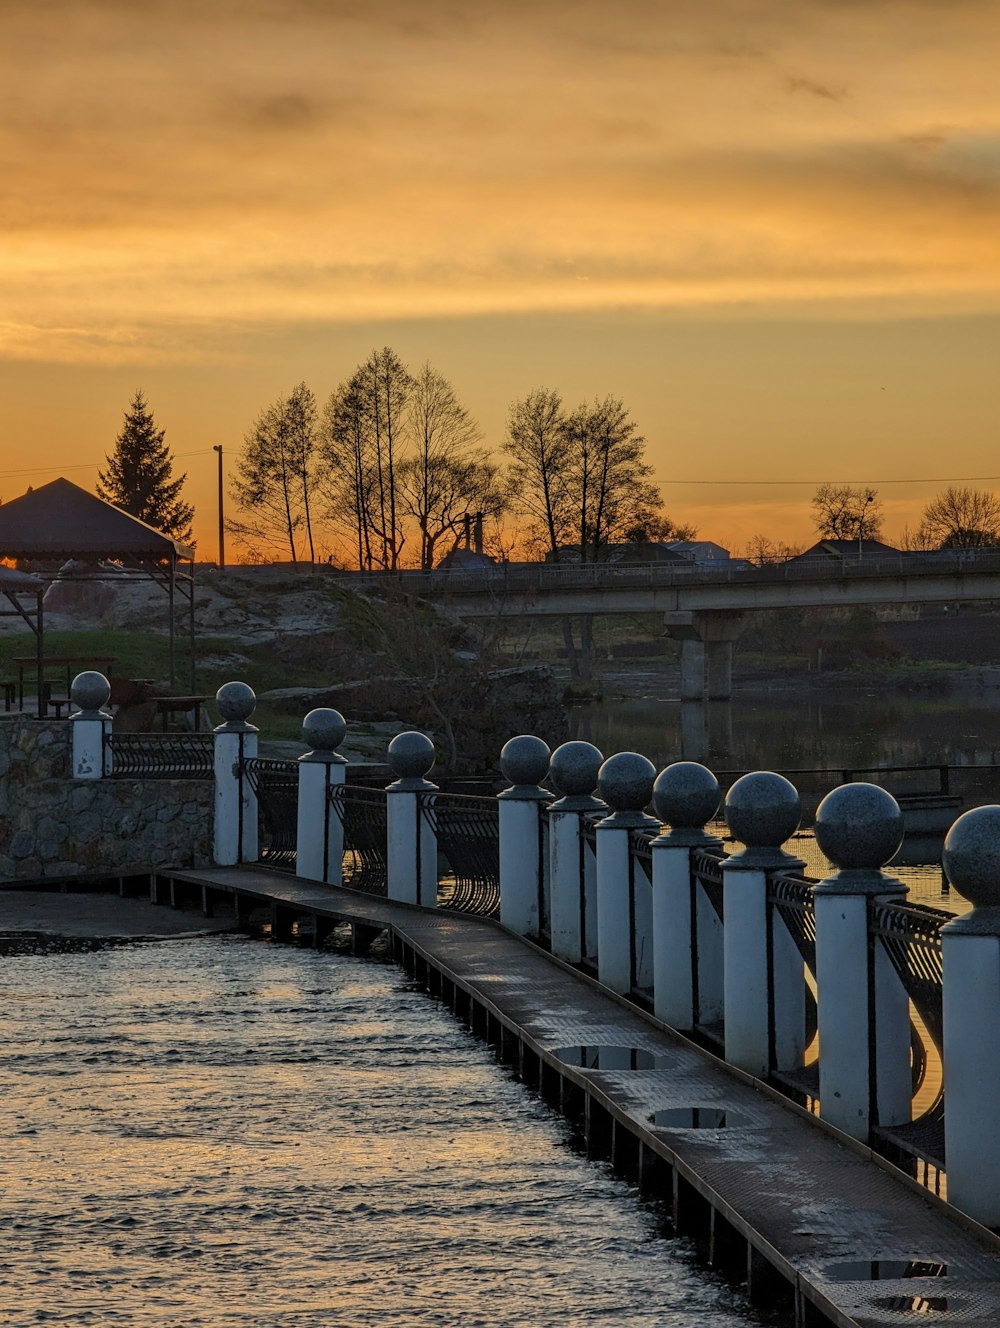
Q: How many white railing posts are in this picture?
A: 11